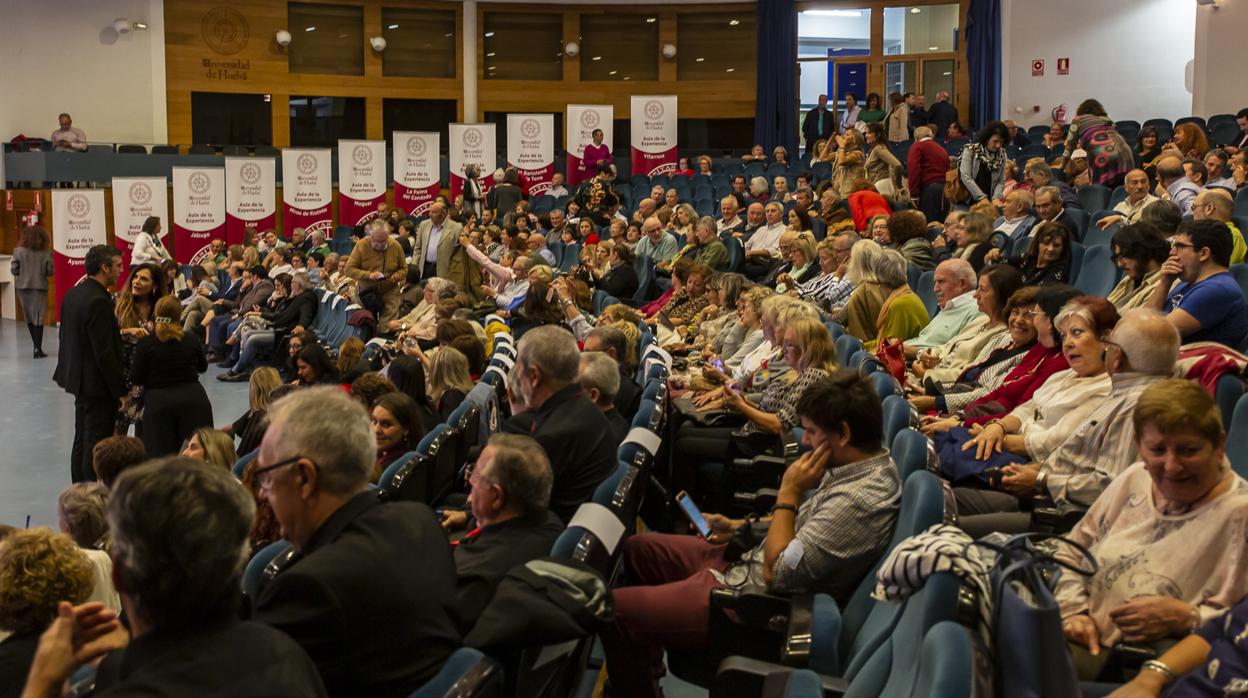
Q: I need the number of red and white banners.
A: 11